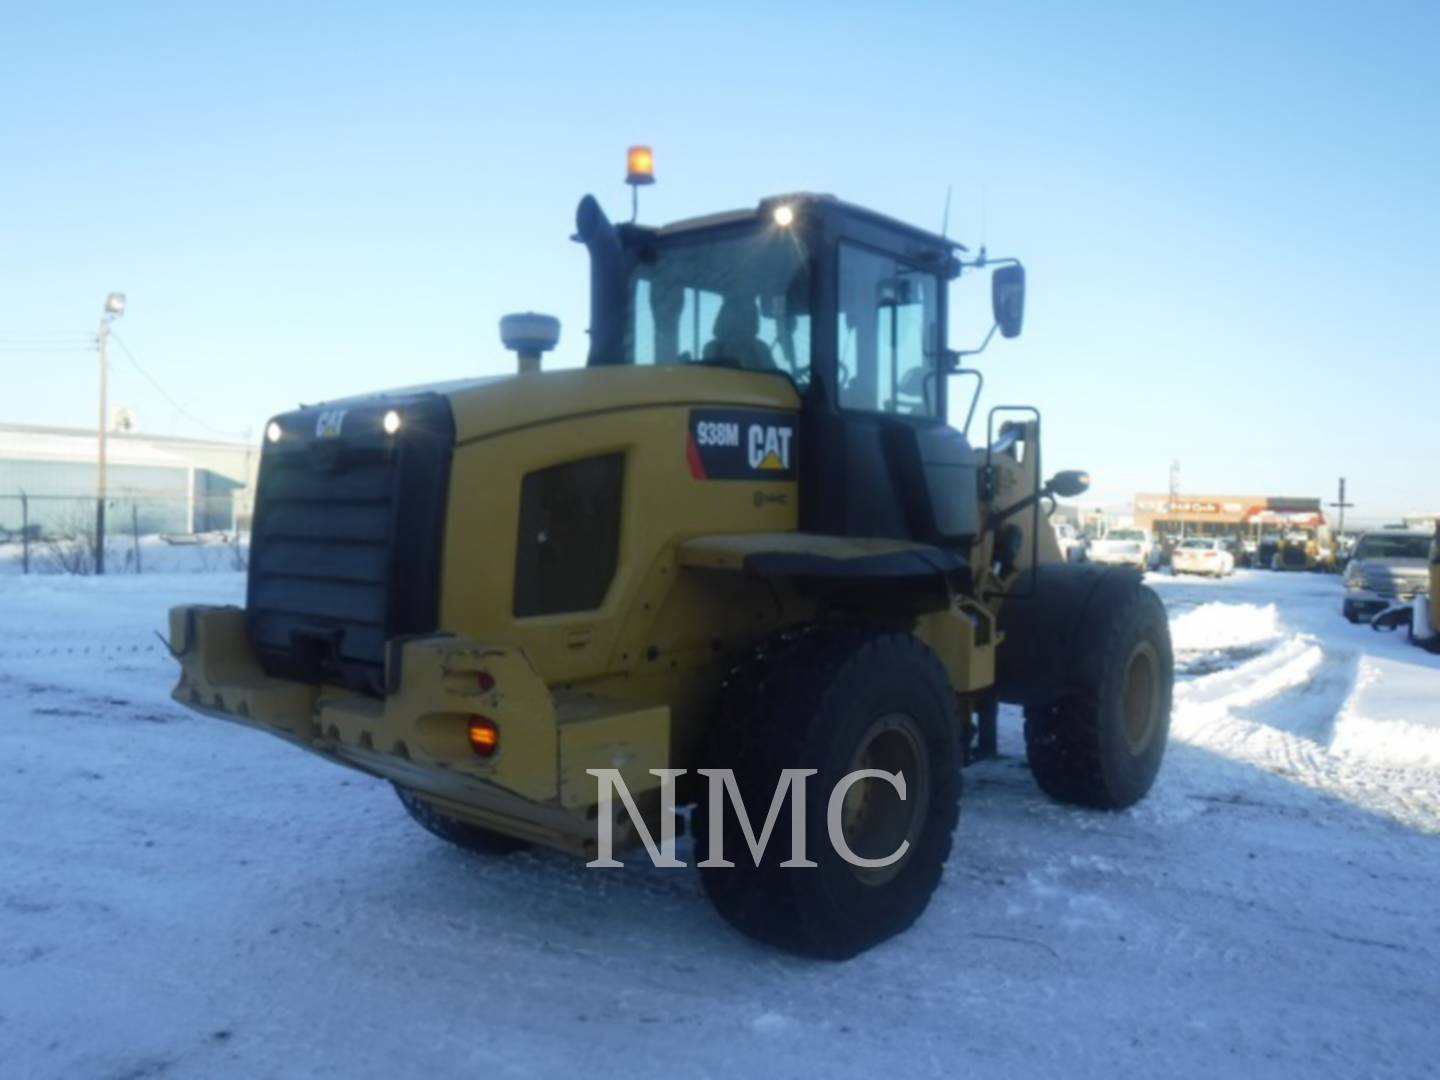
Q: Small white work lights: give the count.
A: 3